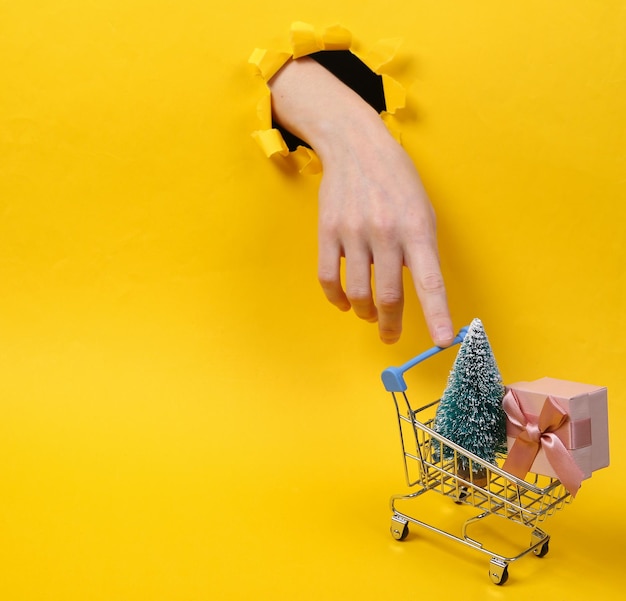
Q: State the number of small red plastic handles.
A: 0